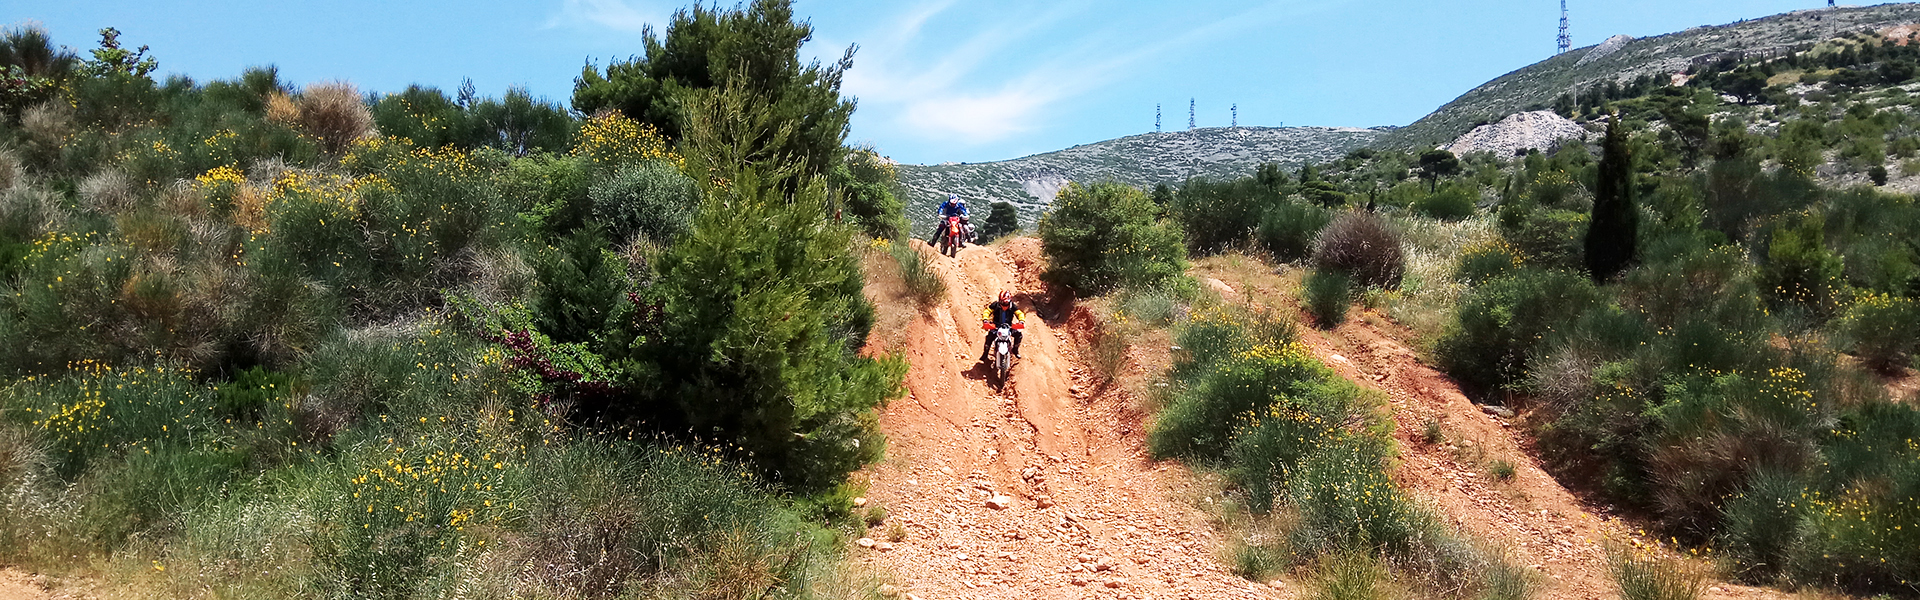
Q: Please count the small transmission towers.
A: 3